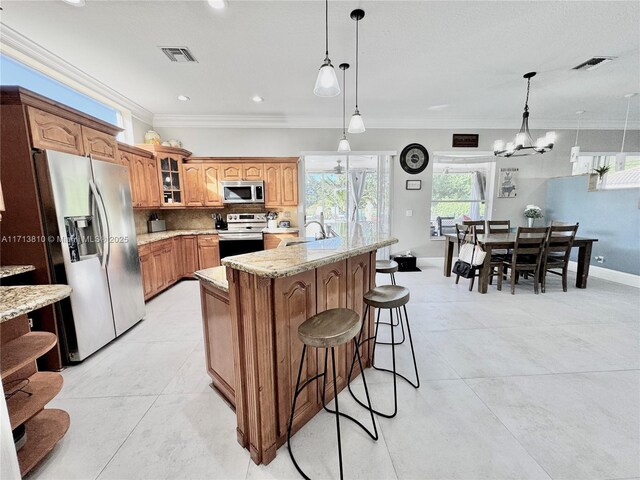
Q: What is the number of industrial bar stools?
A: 3